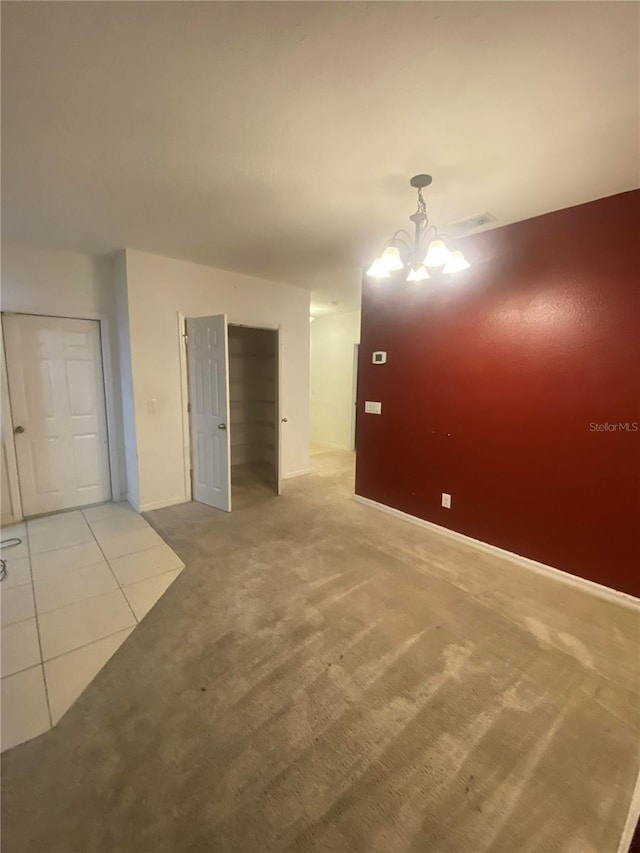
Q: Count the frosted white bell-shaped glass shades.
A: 5